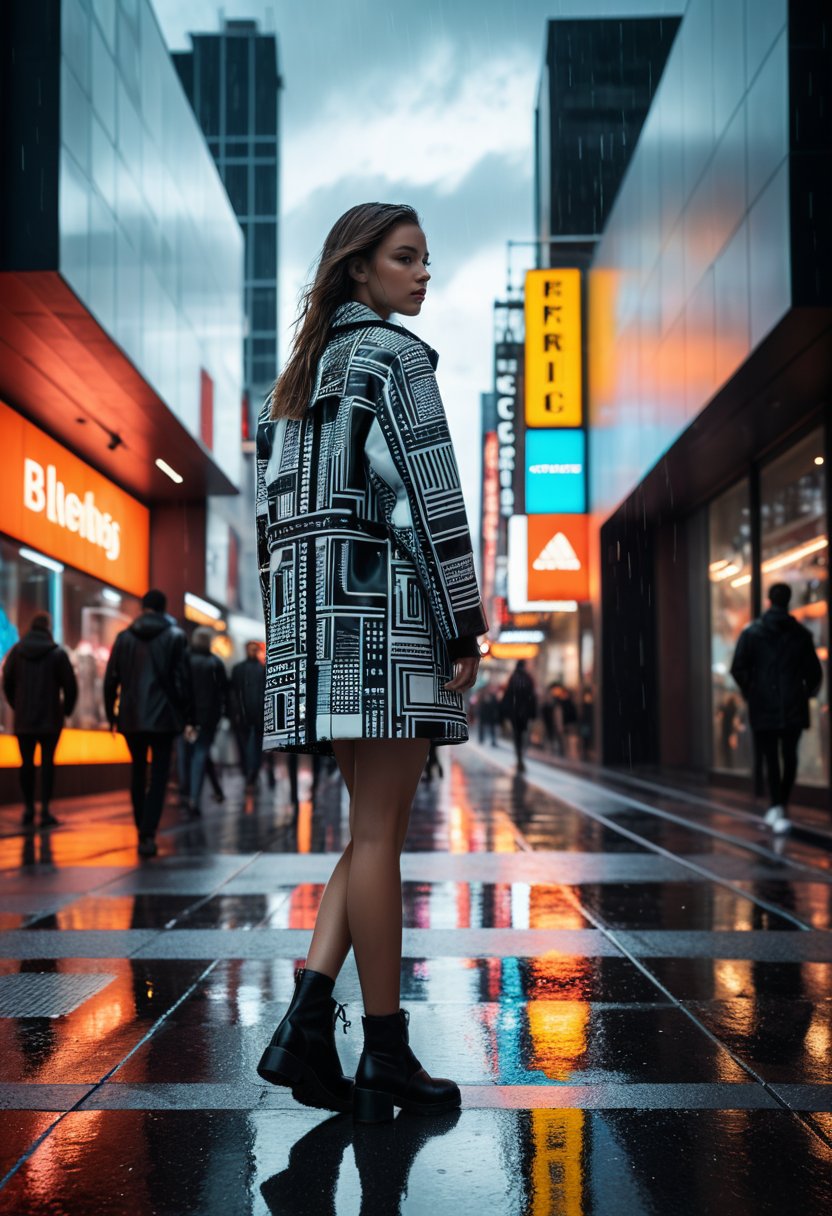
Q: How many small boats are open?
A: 0